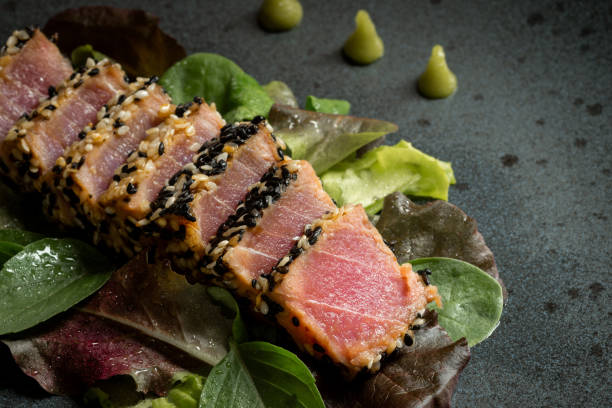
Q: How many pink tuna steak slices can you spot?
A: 7